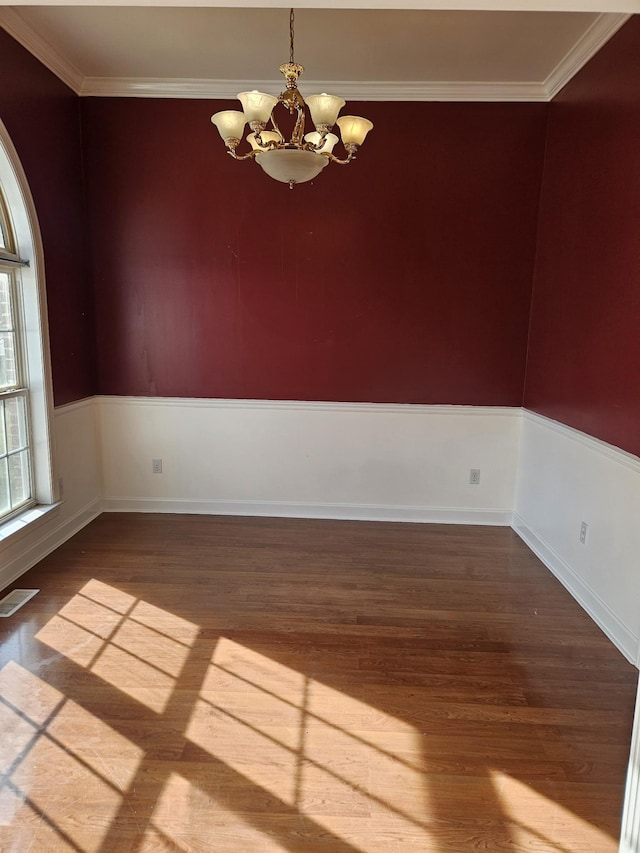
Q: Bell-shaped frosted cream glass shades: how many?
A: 6